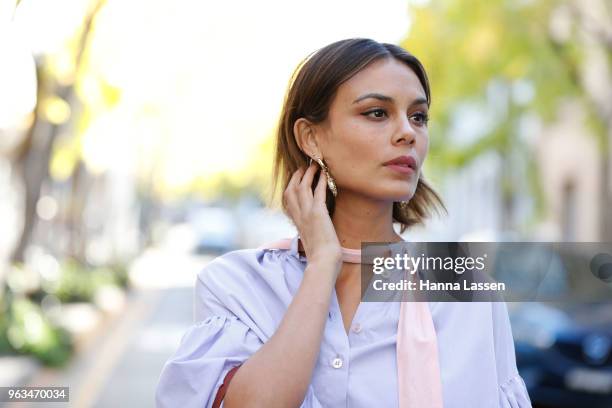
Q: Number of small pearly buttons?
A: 2